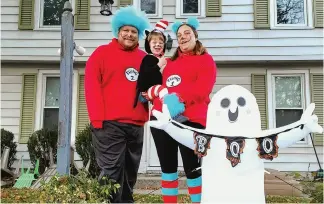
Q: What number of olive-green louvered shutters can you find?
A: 10